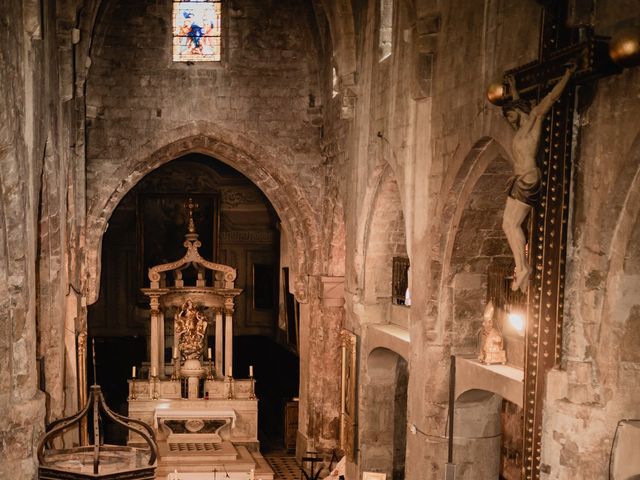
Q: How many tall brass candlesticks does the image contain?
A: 6